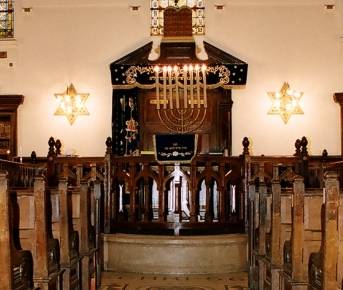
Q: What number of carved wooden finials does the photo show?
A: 8